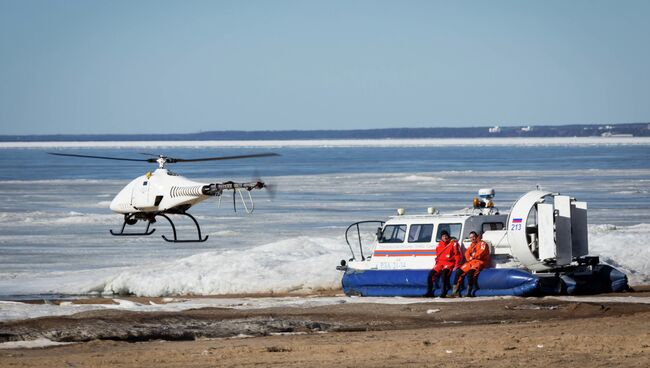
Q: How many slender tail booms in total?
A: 1